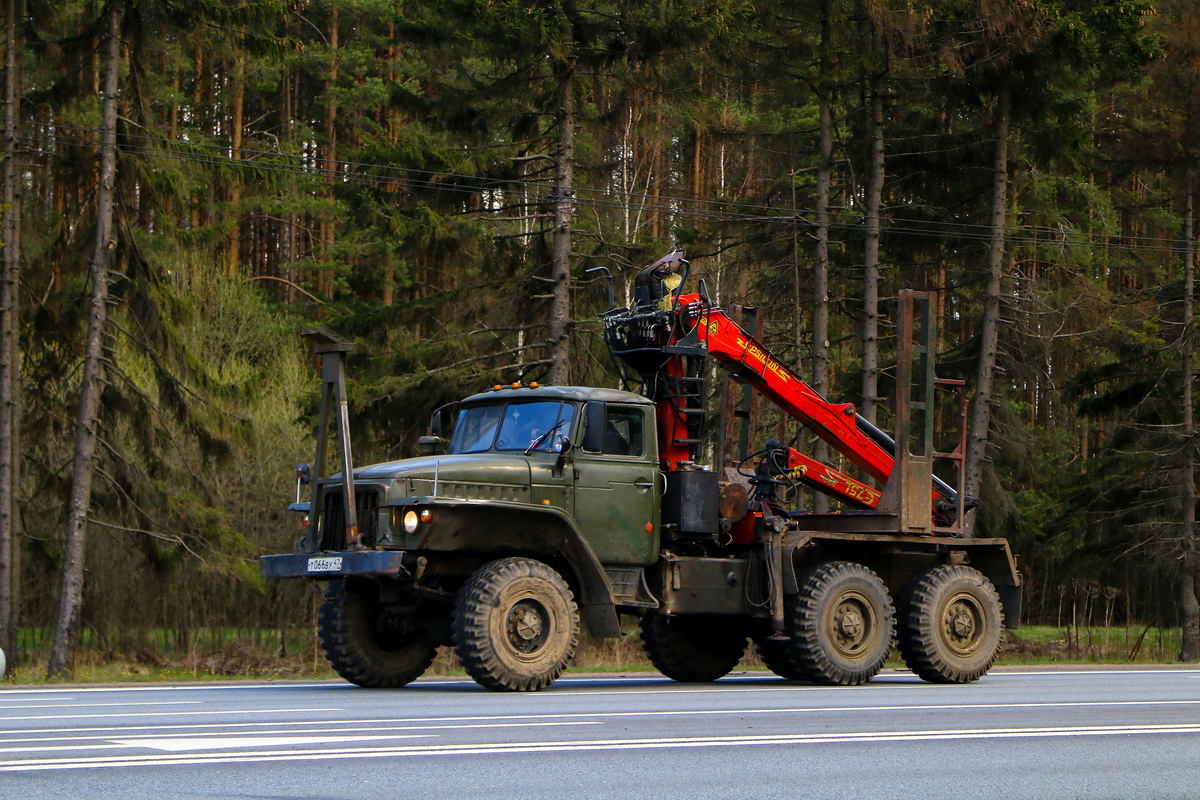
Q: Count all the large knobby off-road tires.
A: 6